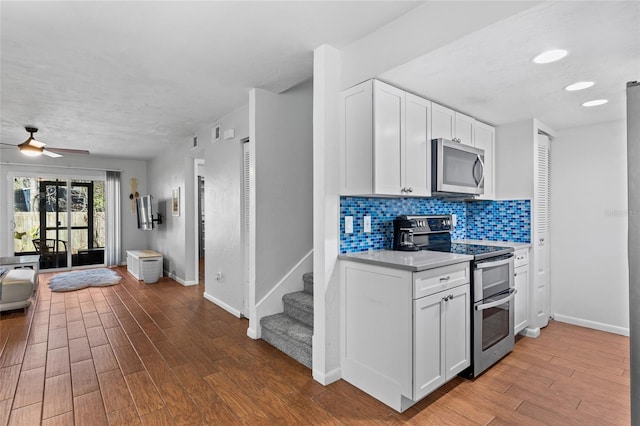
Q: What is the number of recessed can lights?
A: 3